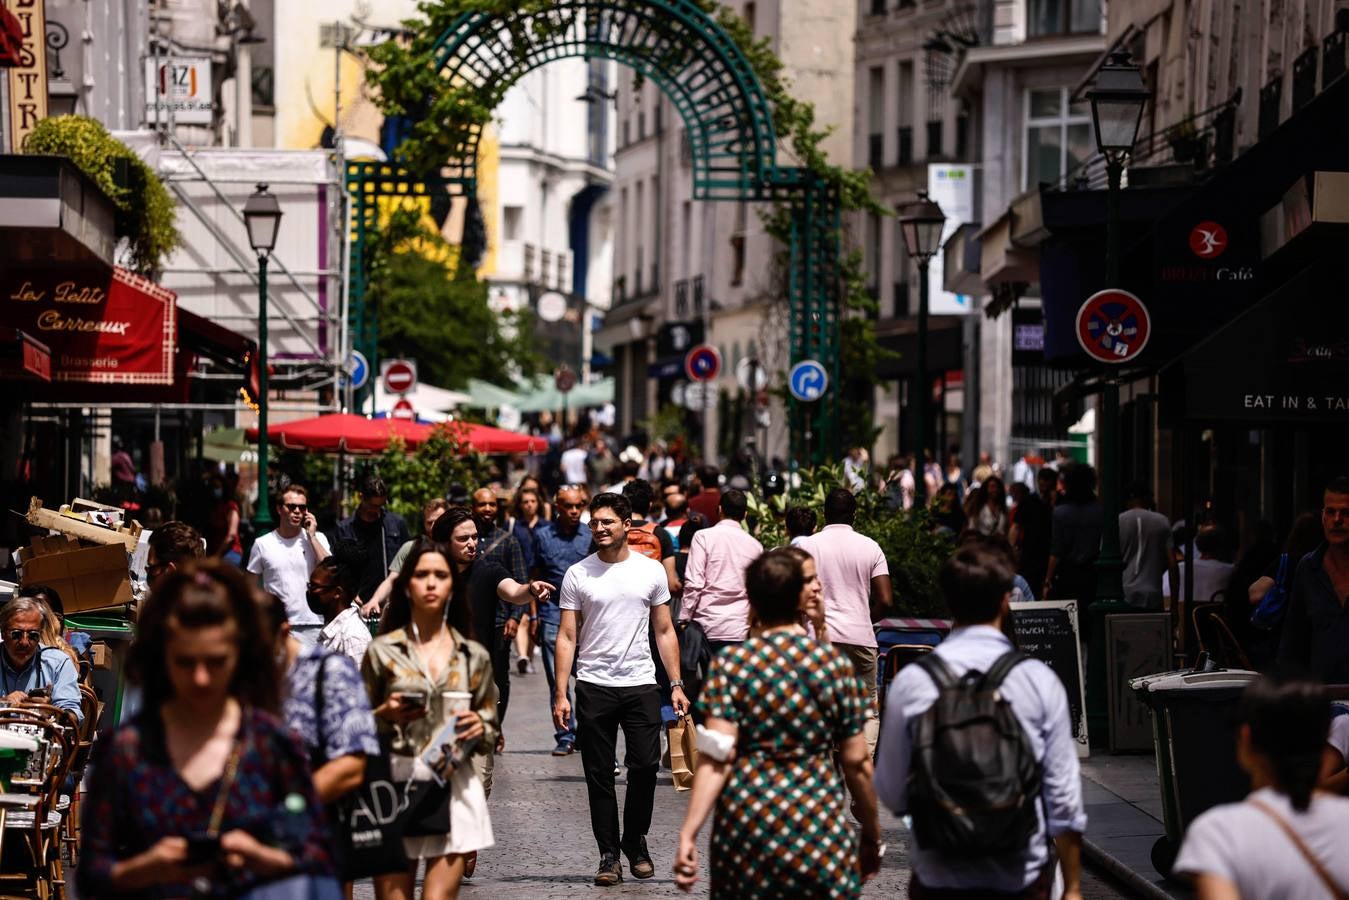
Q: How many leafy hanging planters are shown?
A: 1